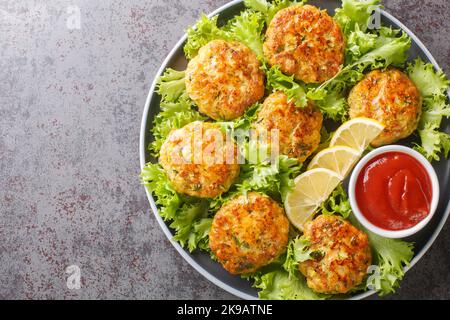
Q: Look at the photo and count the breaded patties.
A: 7